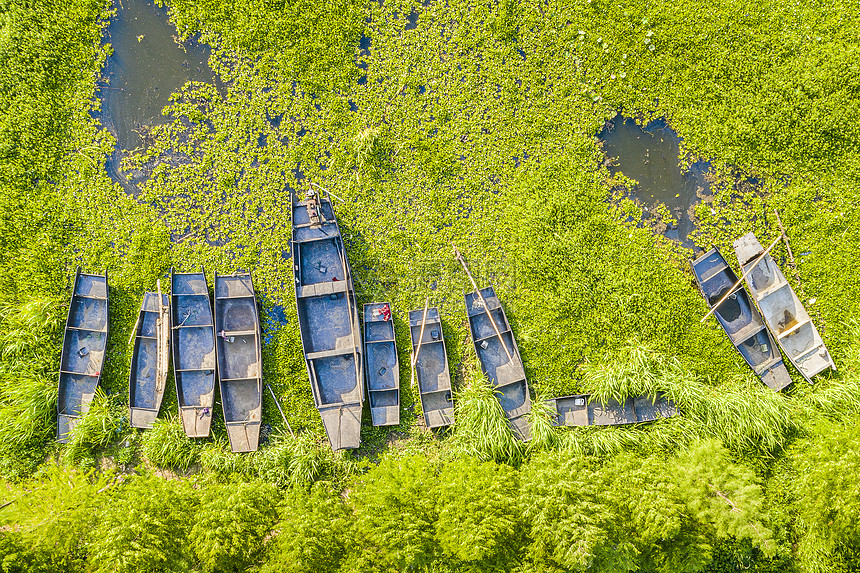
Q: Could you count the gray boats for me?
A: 11